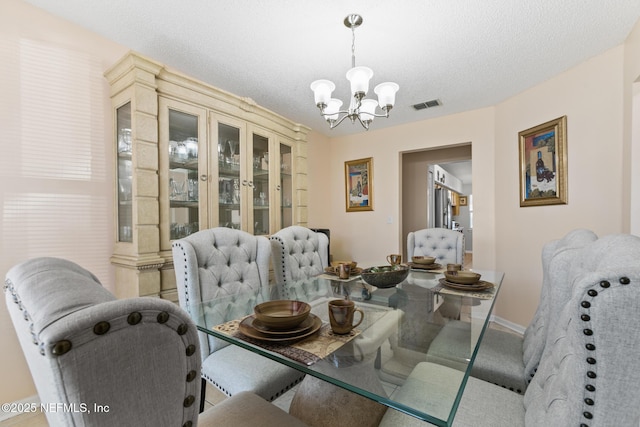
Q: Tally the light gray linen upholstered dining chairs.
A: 6